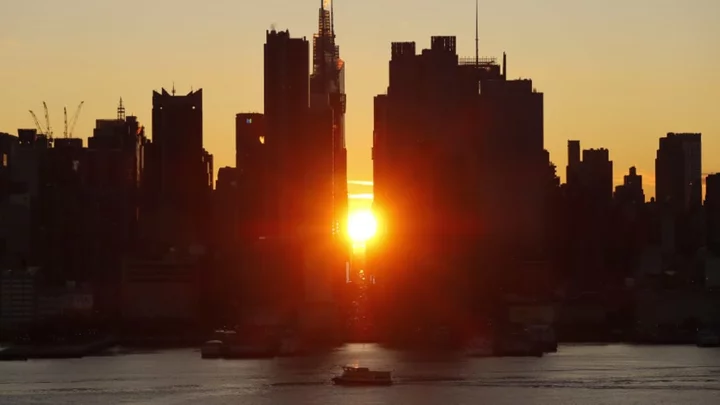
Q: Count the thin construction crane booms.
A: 4